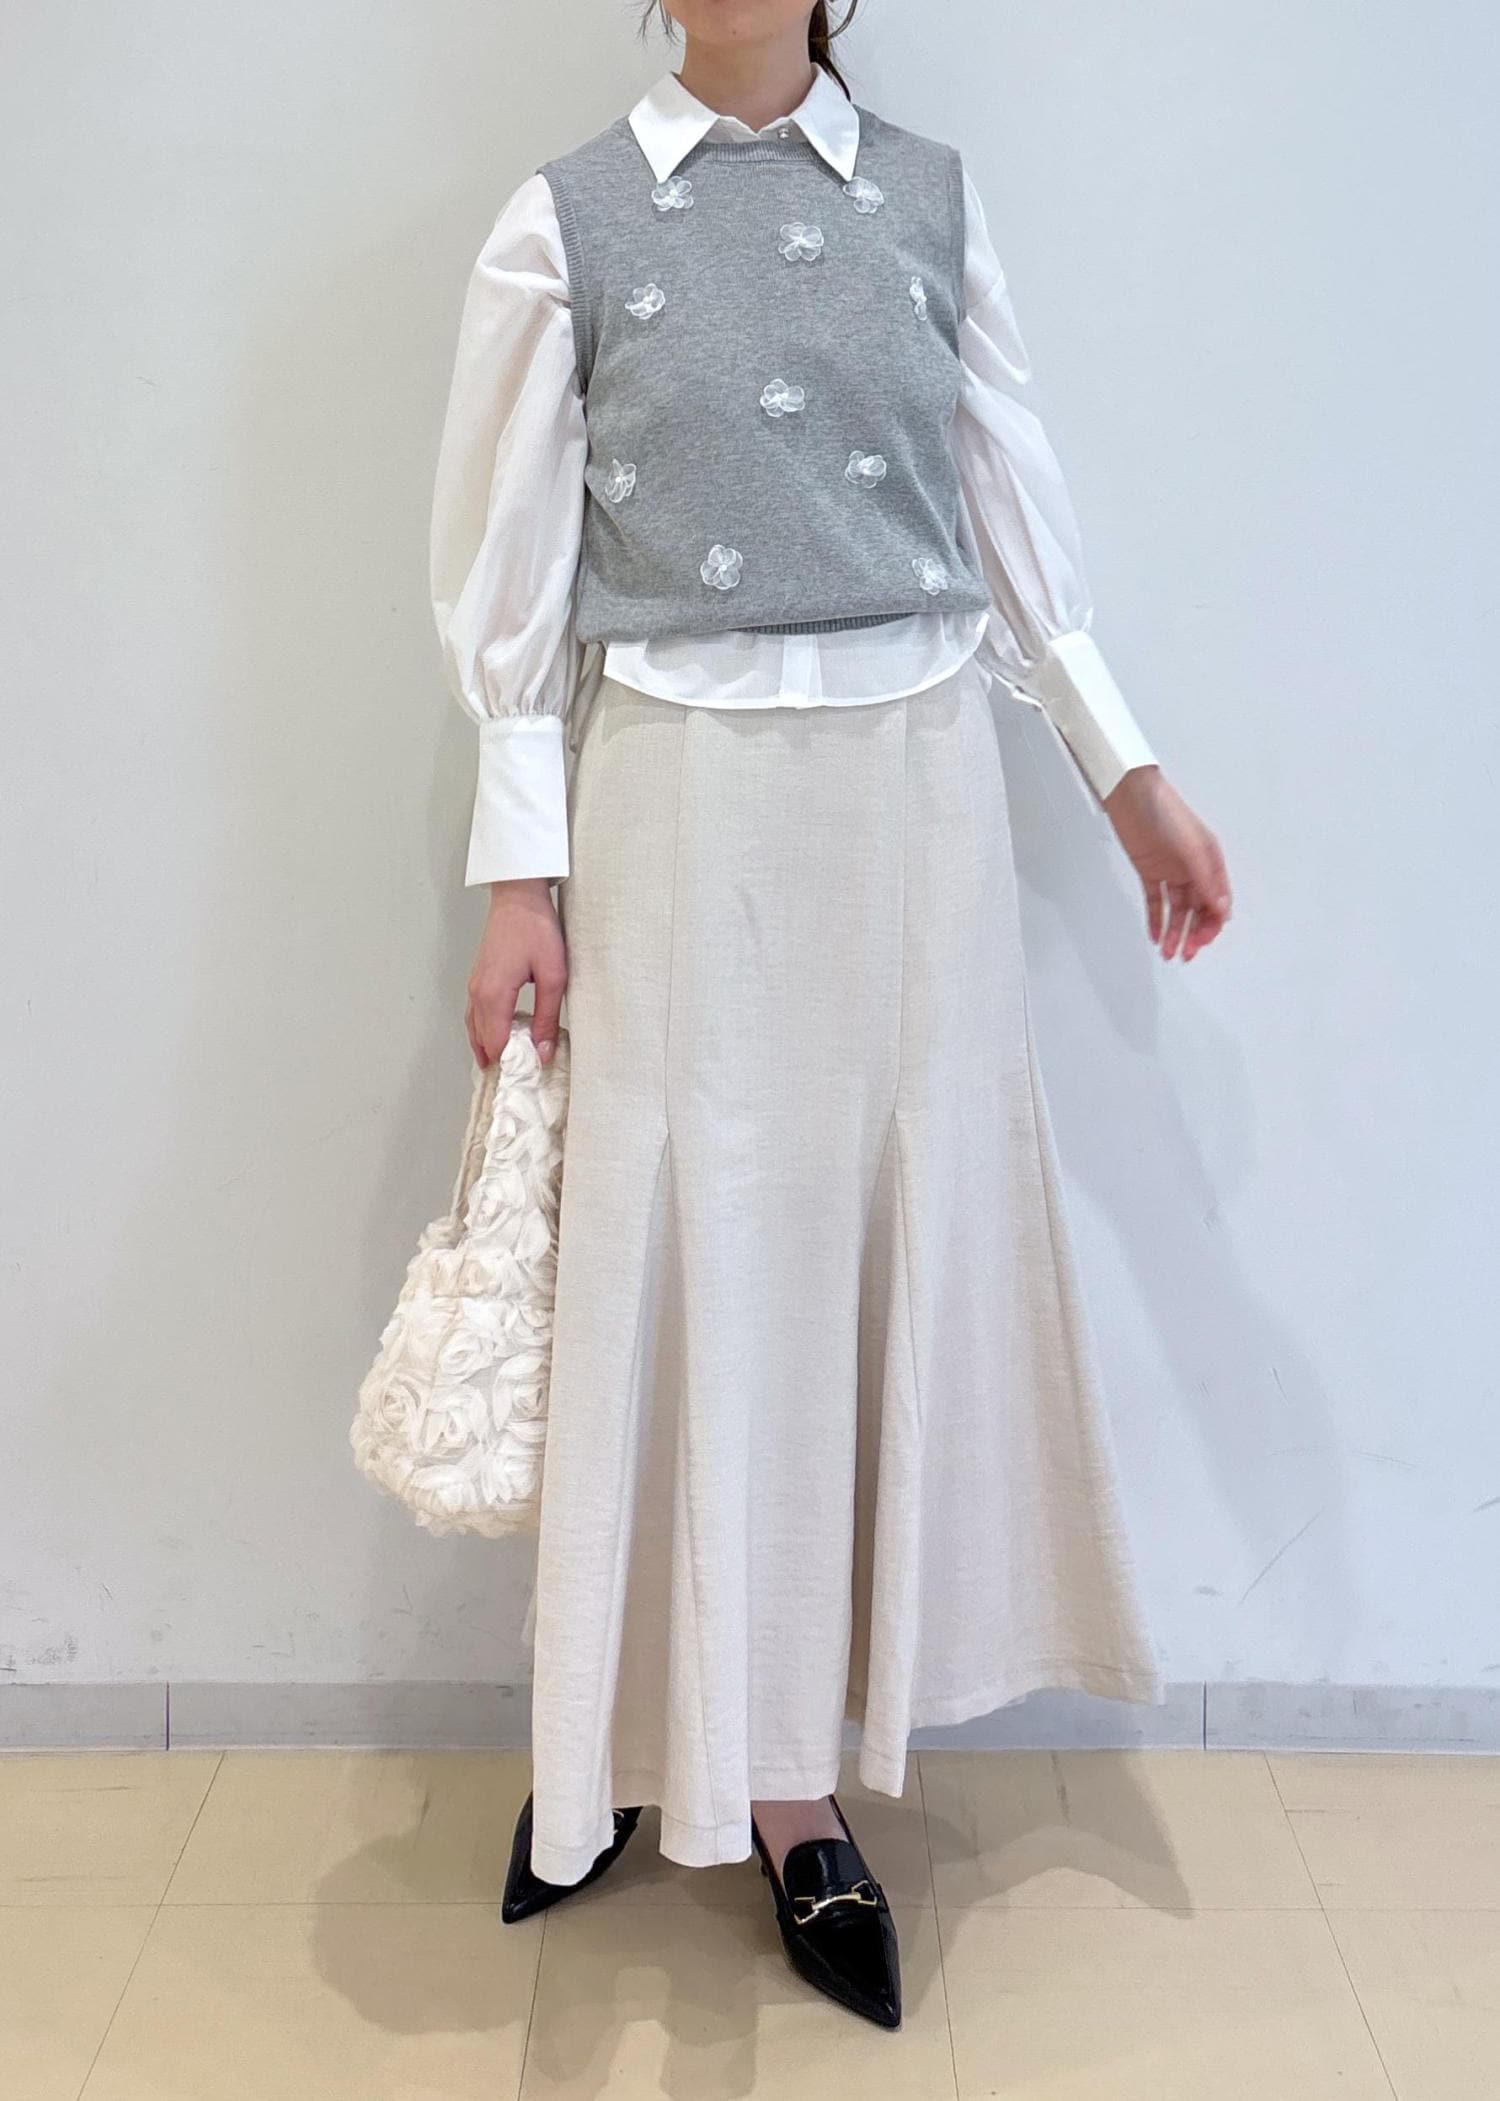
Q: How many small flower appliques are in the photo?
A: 10